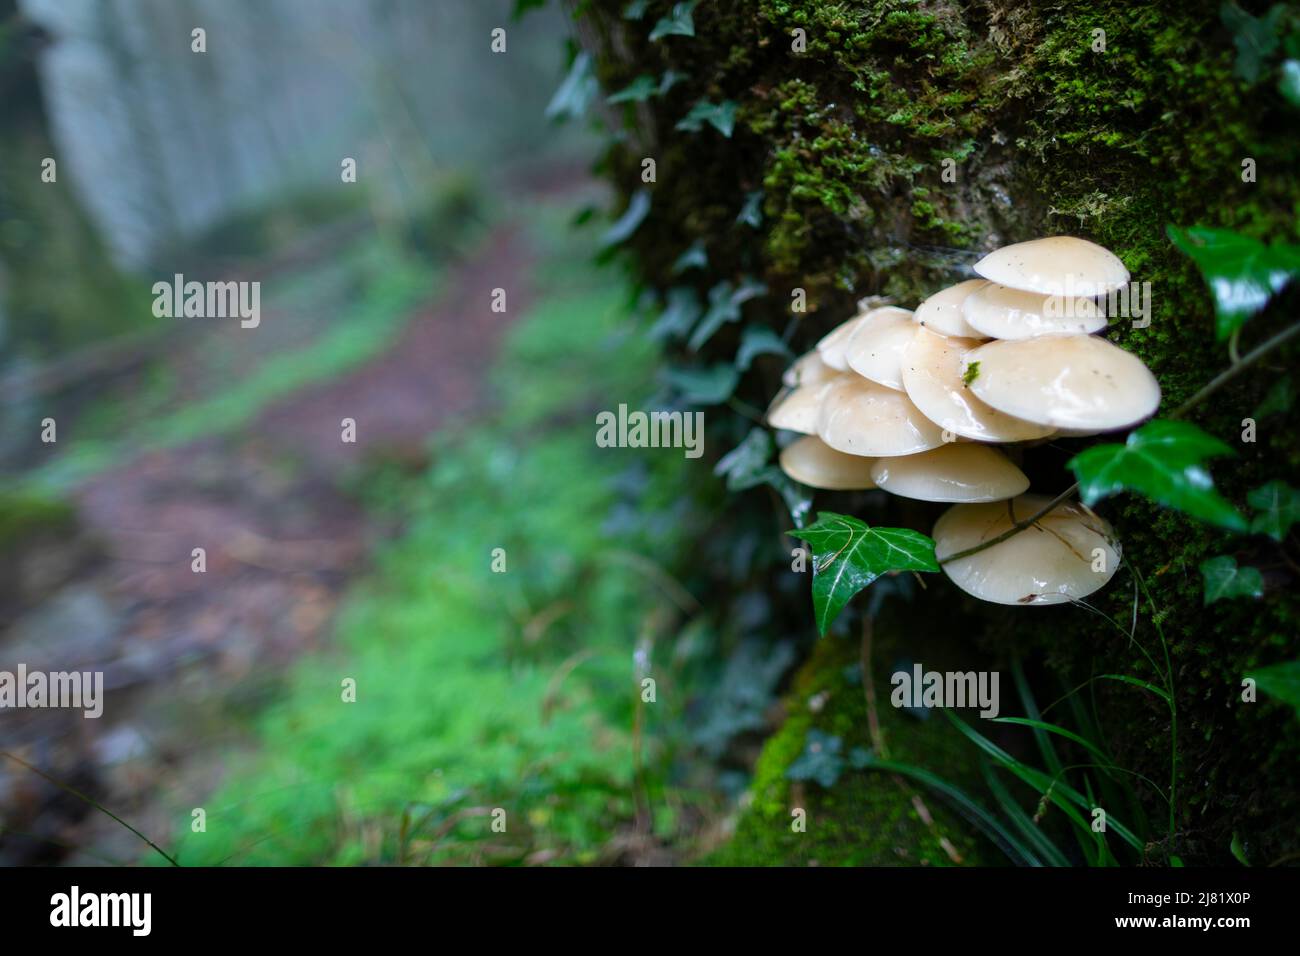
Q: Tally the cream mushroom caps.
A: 13